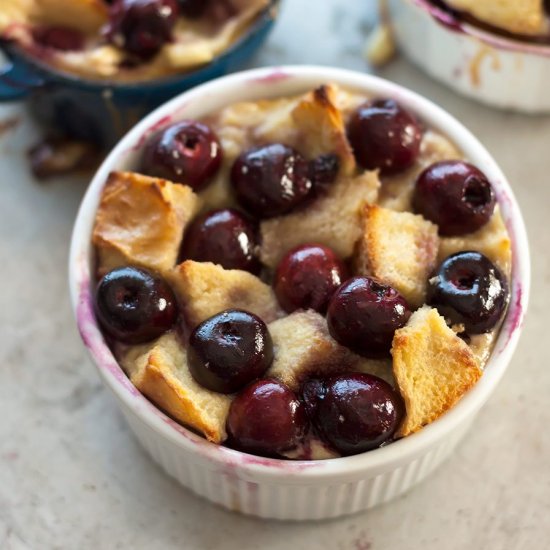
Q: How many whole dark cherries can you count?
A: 12